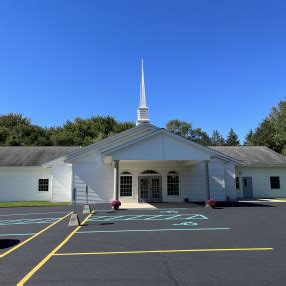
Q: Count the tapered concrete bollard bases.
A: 2